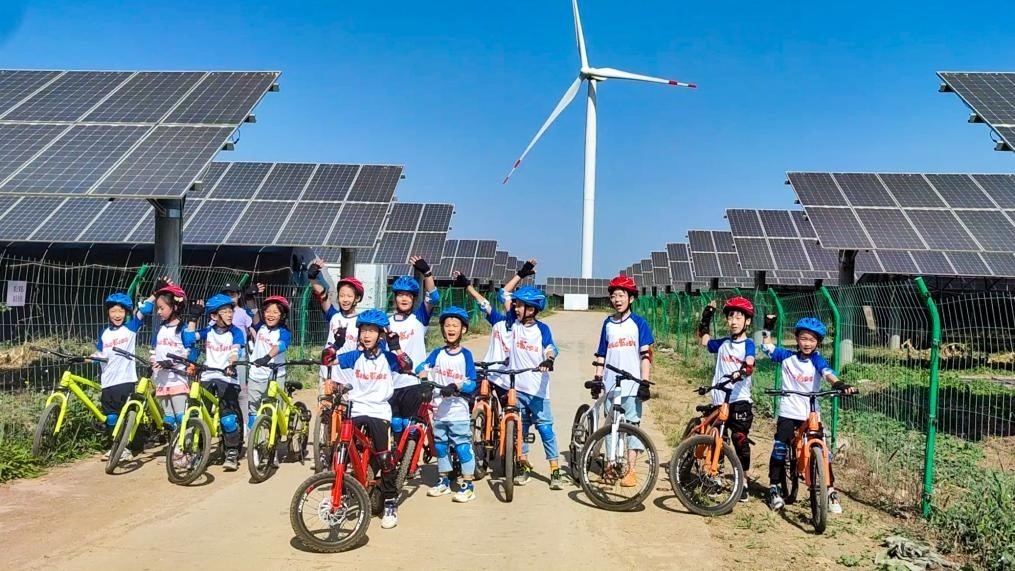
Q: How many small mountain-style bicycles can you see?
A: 12